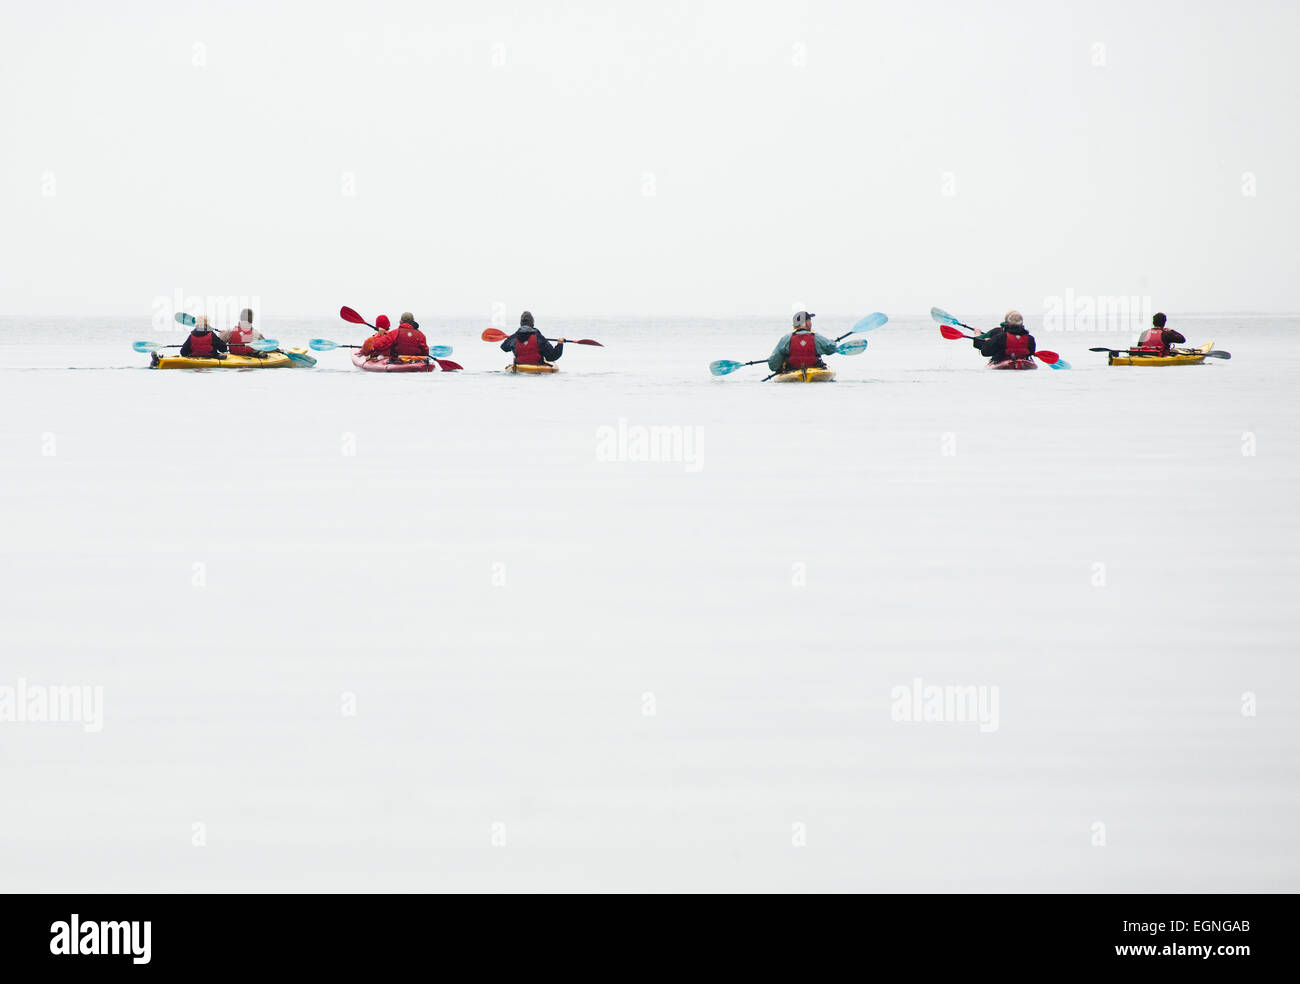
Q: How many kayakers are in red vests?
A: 8